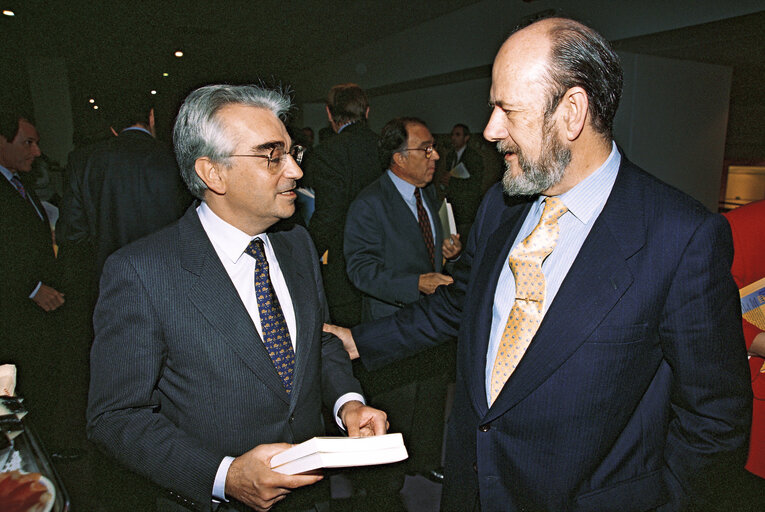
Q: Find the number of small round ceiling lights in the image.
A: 6